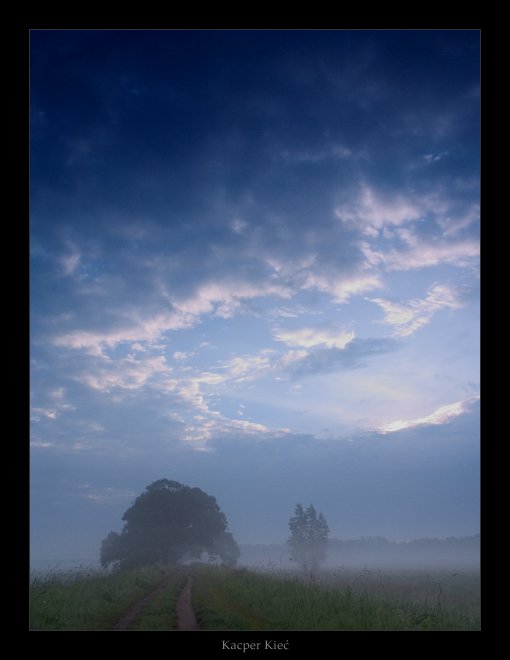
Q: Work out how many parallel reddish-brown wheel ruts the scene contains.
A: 2